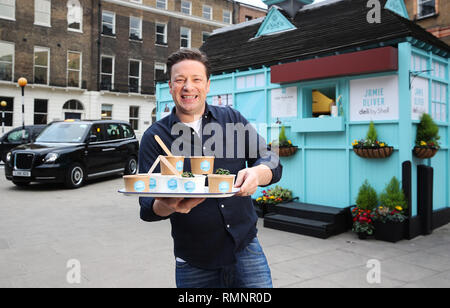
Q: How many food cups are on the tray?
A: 7